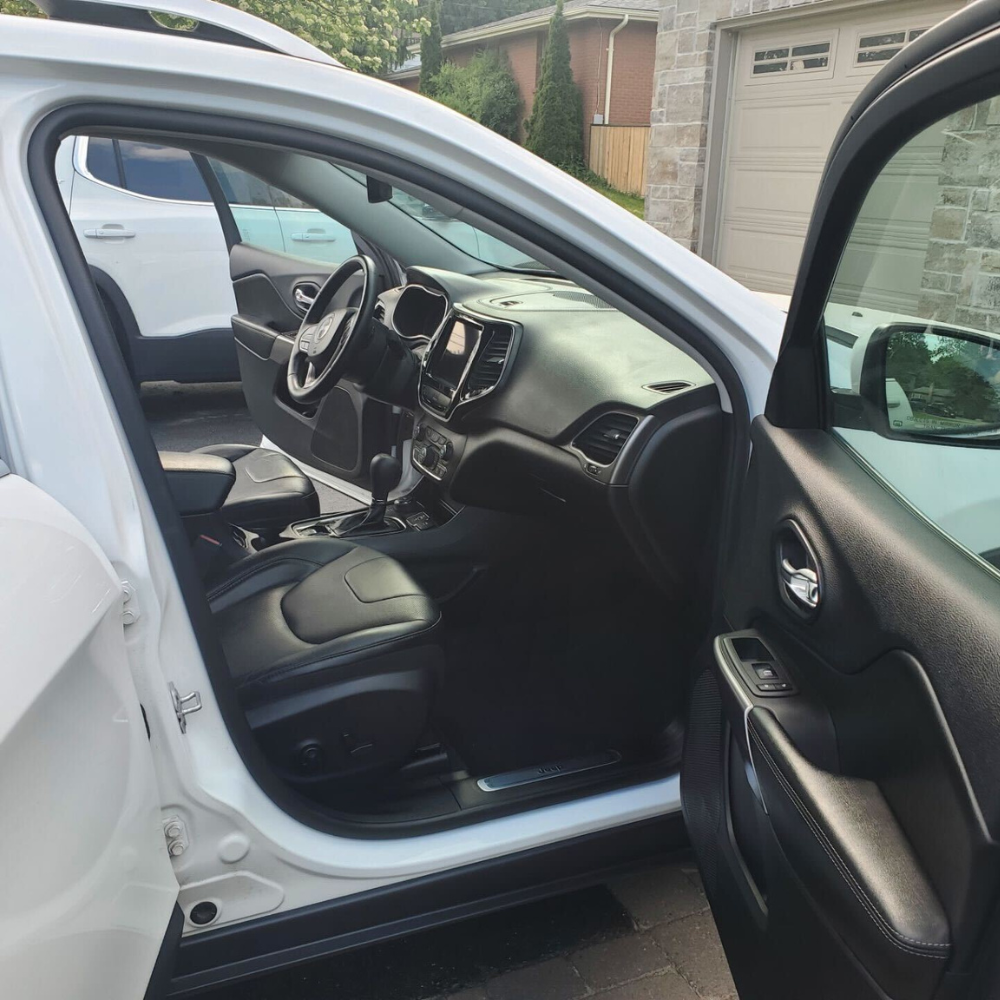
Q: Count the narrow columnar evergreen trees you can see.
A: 2